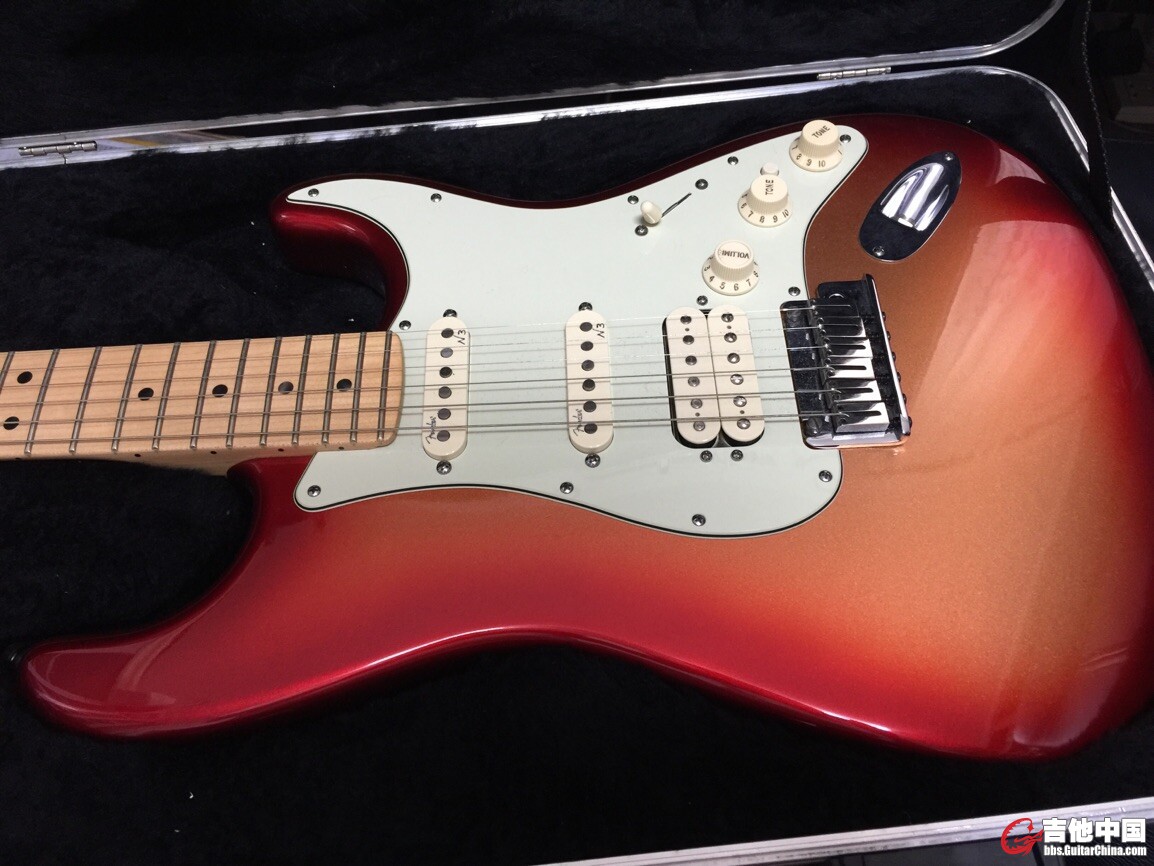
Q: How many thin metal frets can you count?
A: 12